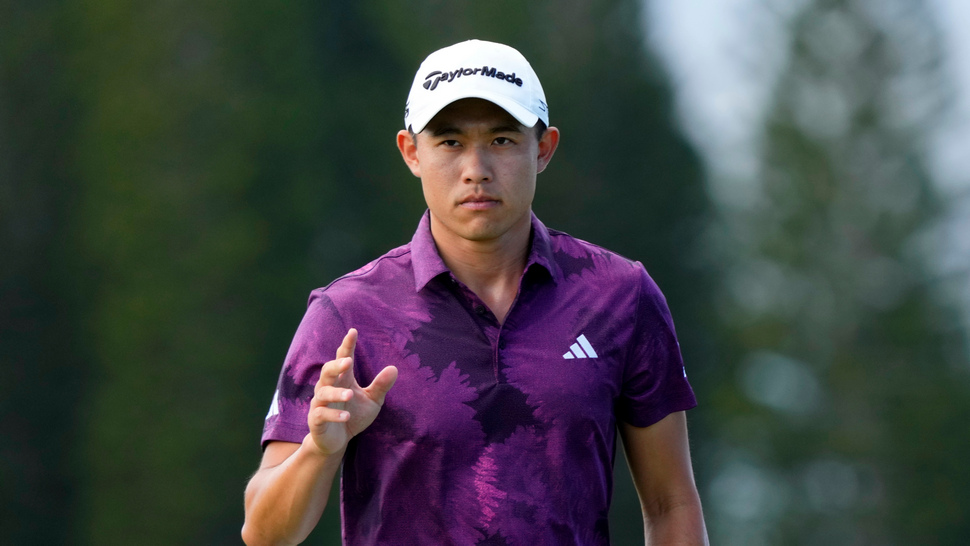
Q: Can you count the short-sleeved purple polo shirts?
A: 1